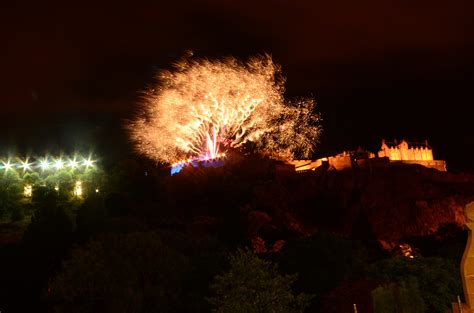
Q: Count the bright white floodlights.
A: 6